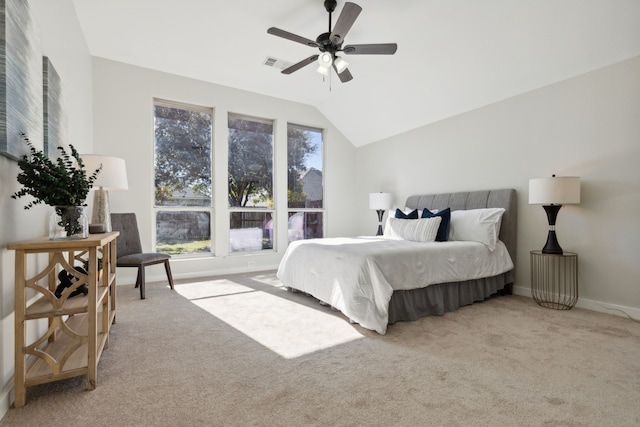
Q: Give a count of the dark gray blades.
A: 5